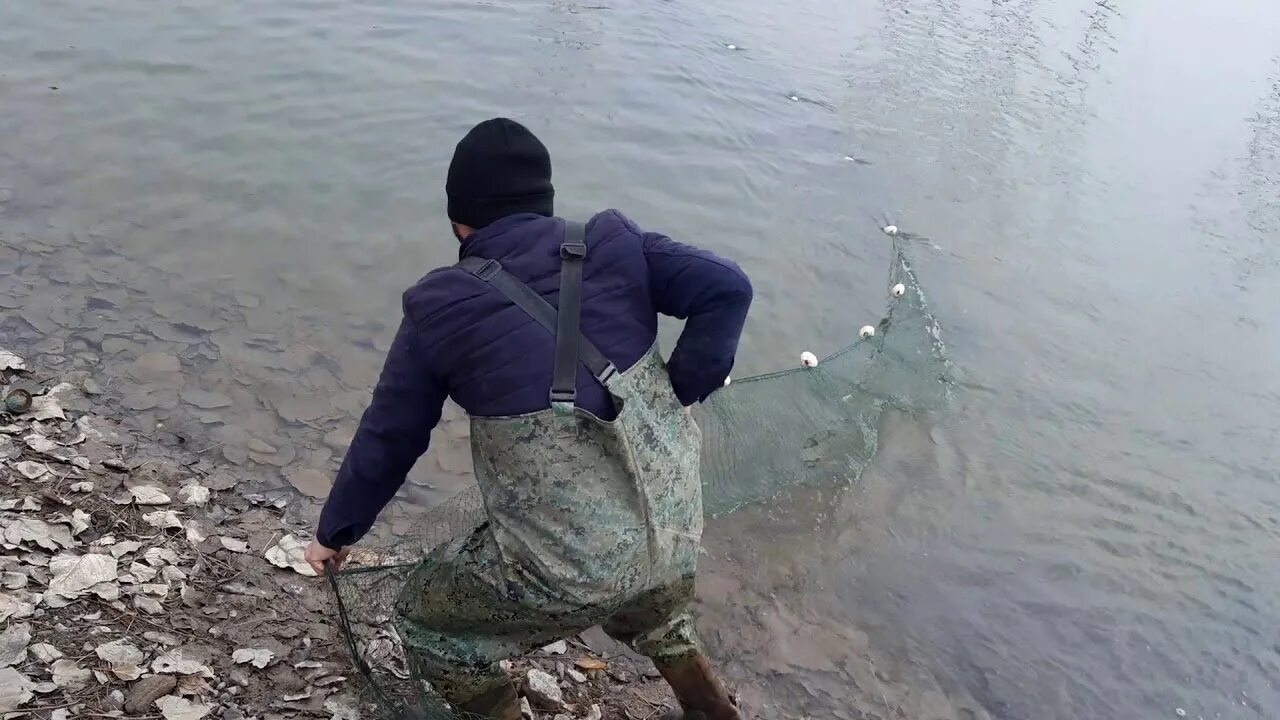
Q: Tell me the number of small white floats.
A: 8